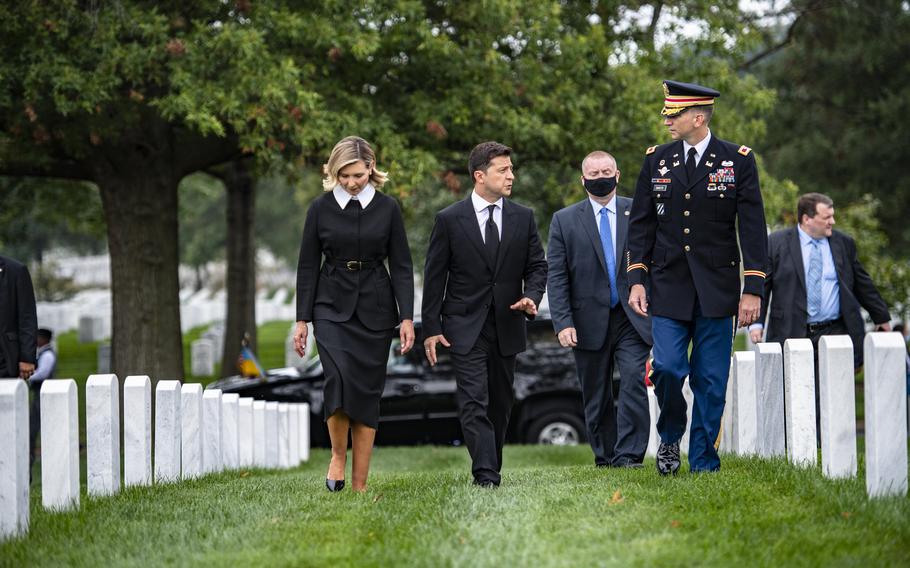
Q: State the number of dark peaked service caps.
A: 1